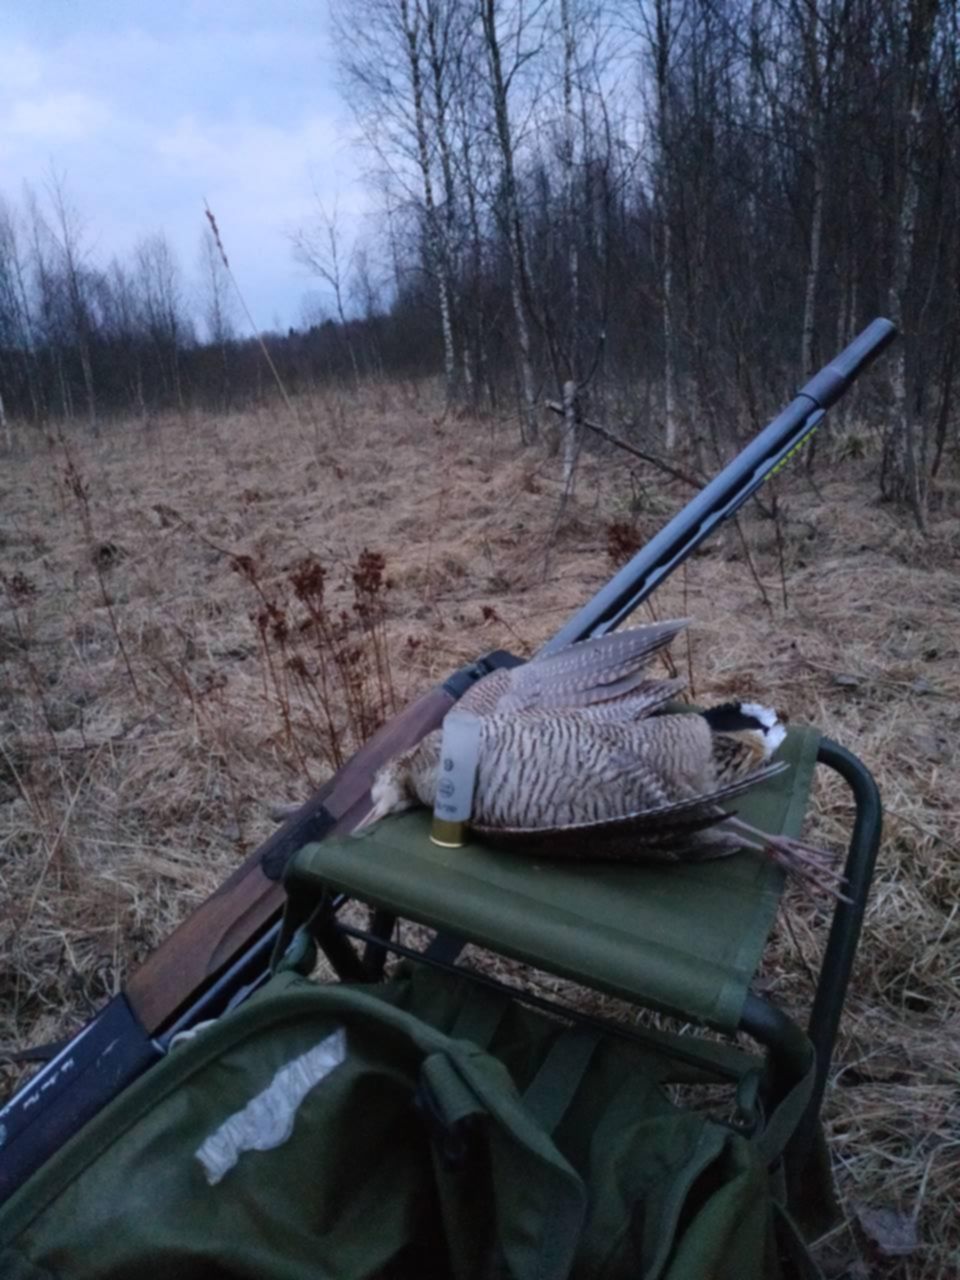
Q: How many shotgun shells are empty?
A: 1